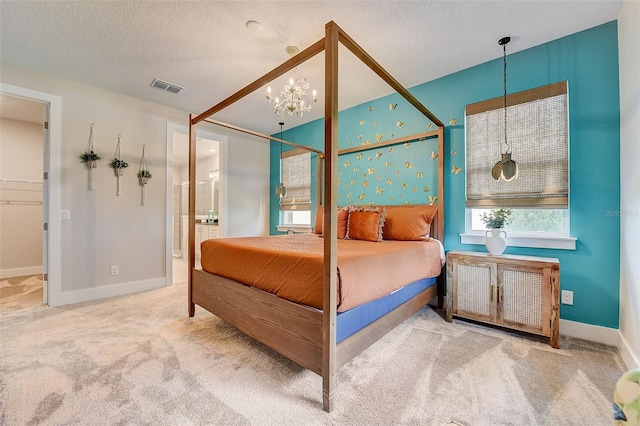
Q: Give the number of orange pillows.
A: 4